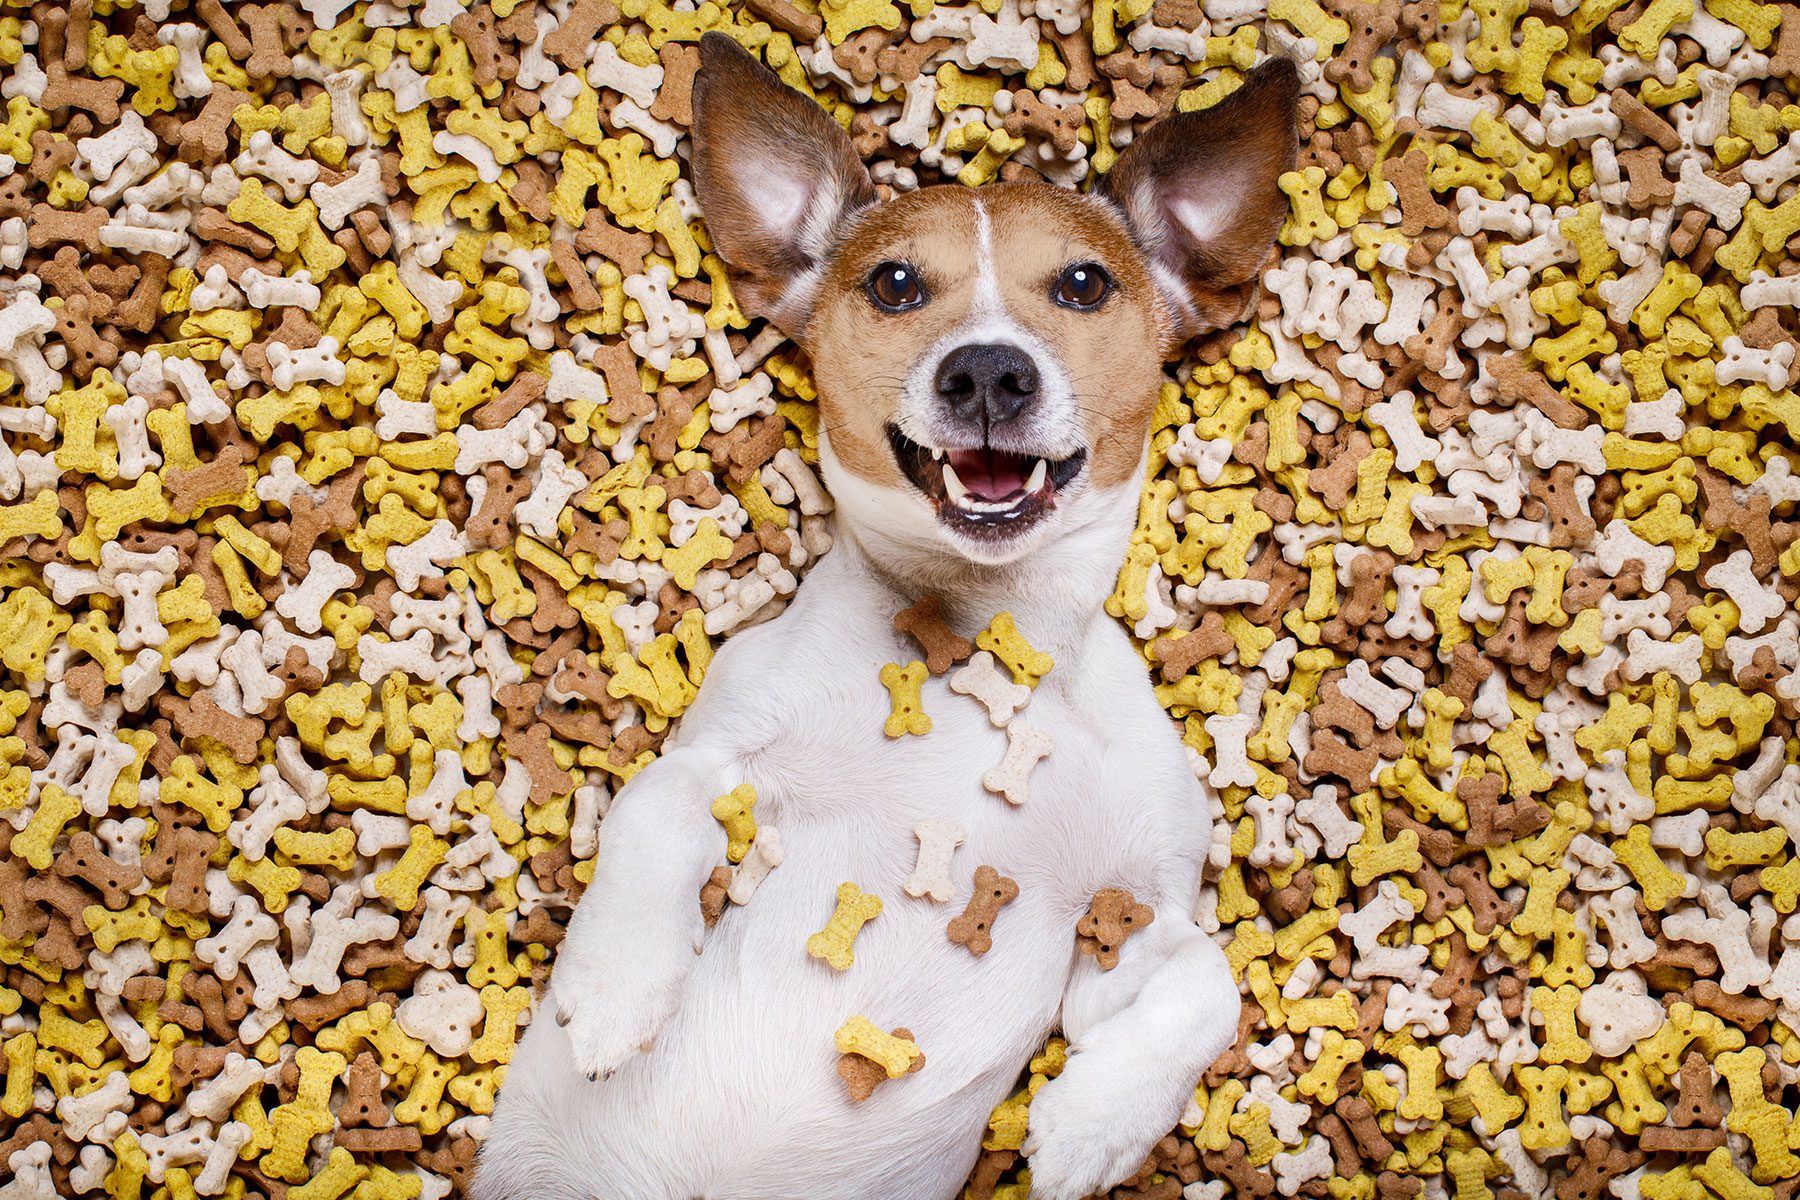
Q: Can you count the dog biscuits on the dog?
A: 15